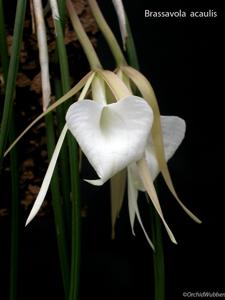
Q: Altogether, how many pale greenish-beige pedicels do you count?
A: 2